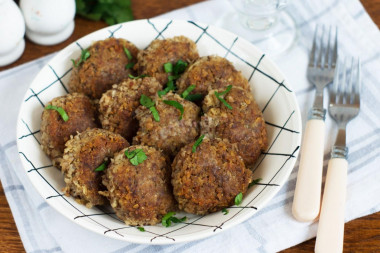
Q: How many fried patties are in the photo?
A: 10